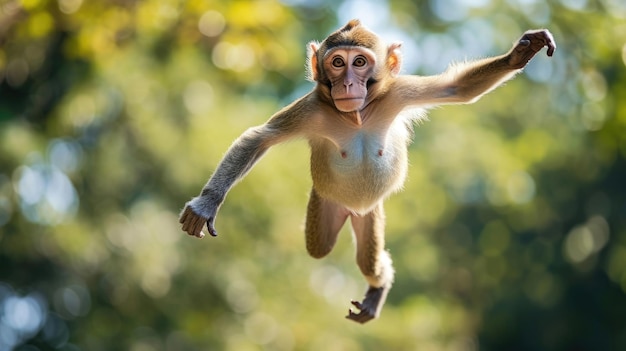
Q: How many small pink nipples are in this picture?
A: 2